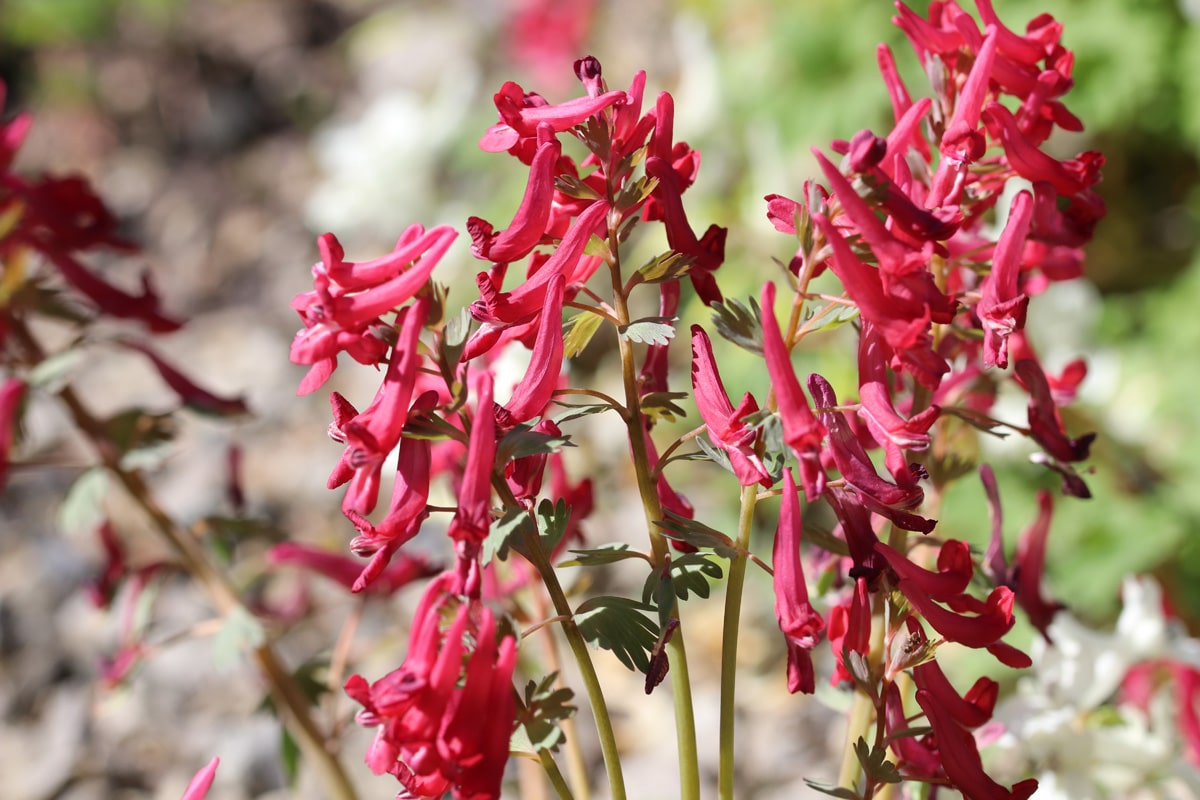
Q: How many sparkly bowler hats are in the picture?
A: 0